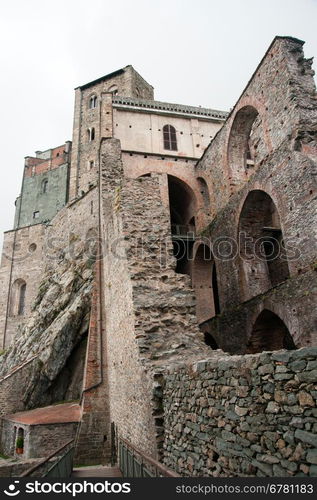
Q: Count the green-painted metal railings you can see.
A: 2